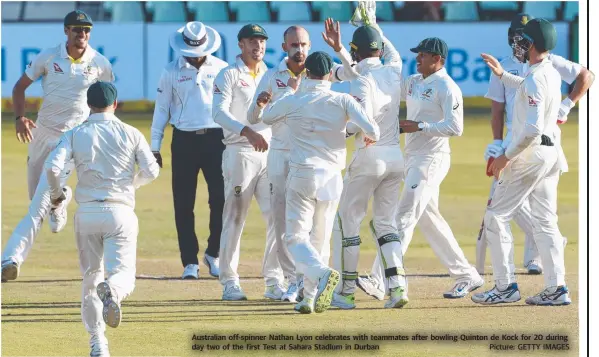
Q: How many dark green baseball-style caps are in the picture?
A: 5